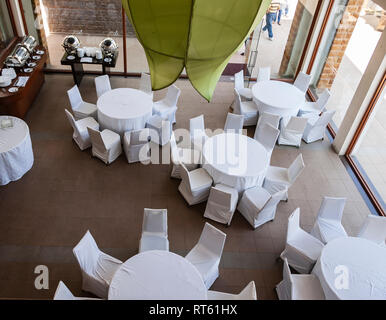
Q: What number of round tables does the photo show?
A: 6